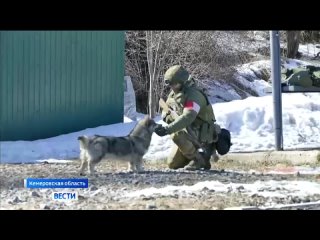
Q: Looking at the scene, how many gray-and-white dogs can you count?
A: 1